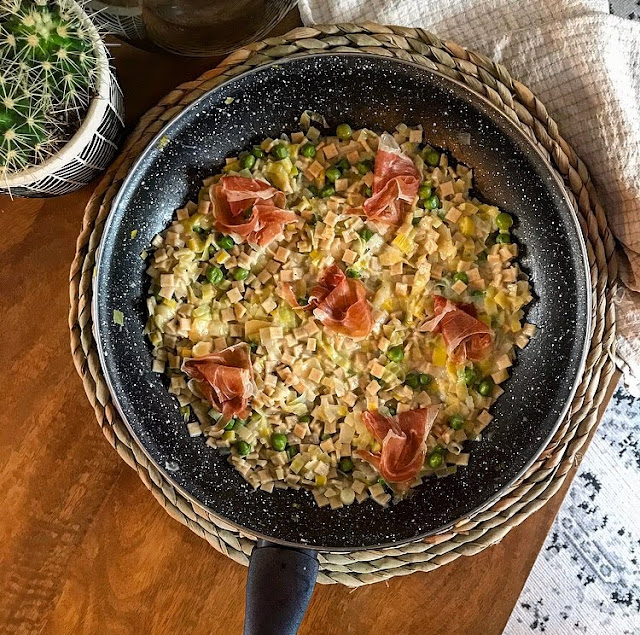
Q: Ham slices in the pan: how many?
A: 6